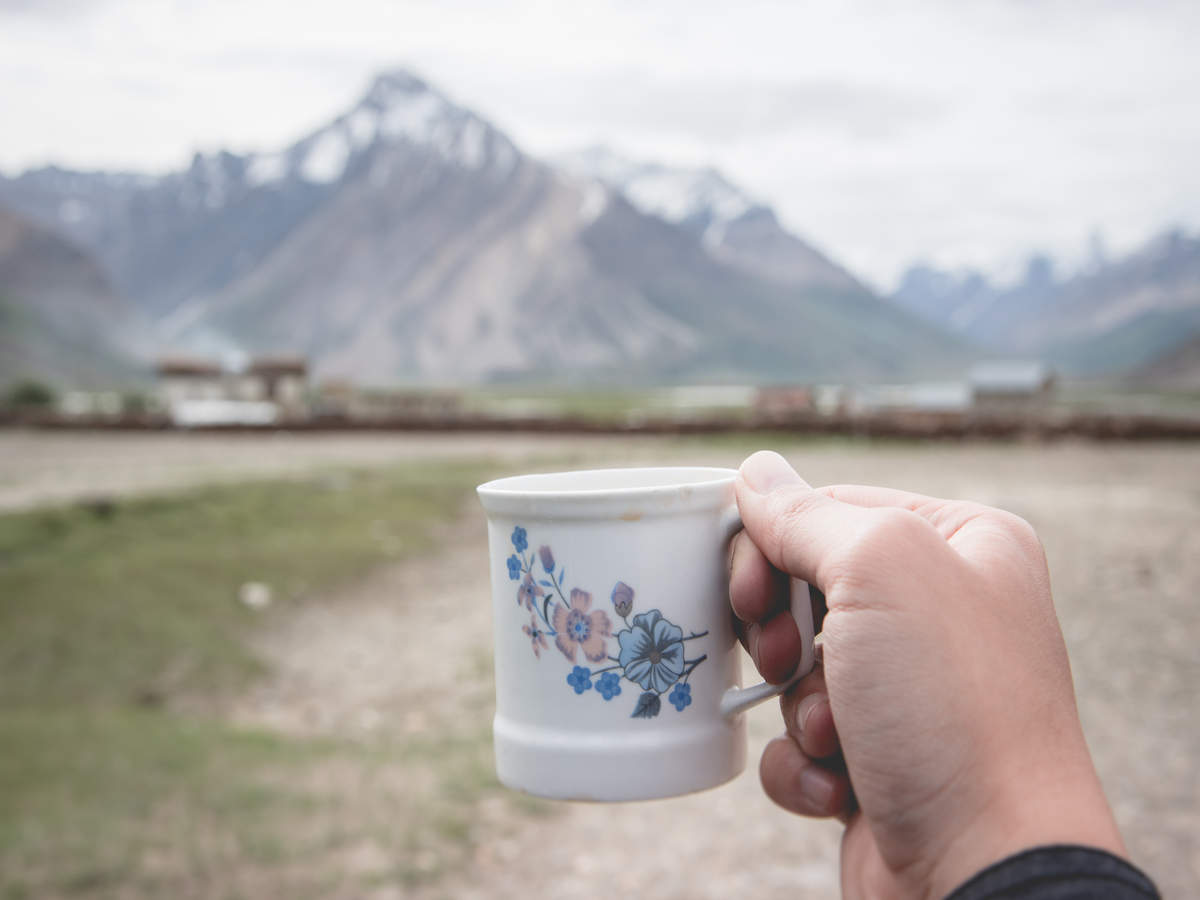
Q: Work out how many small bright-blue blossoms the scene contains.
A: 5